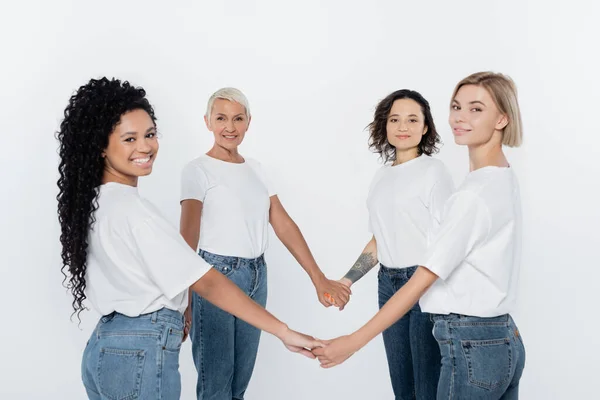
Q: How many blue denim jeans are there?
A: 4